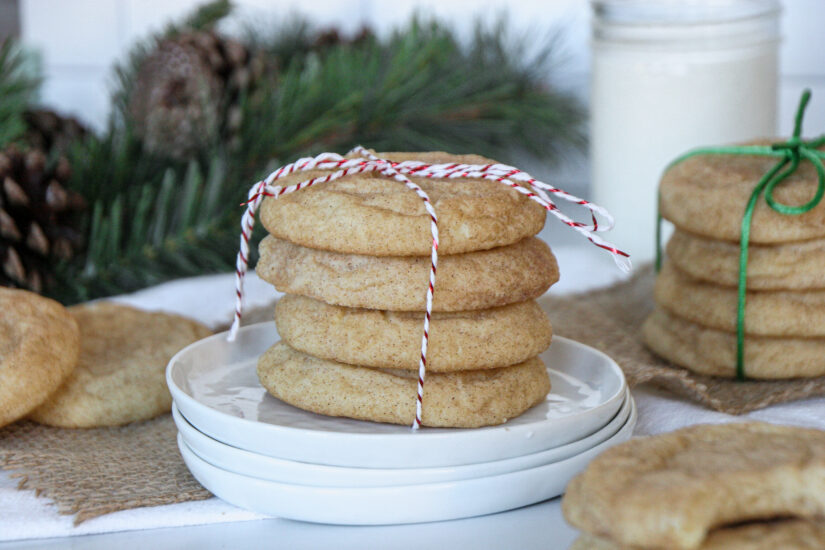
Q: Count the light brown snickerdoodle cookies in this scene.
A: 12